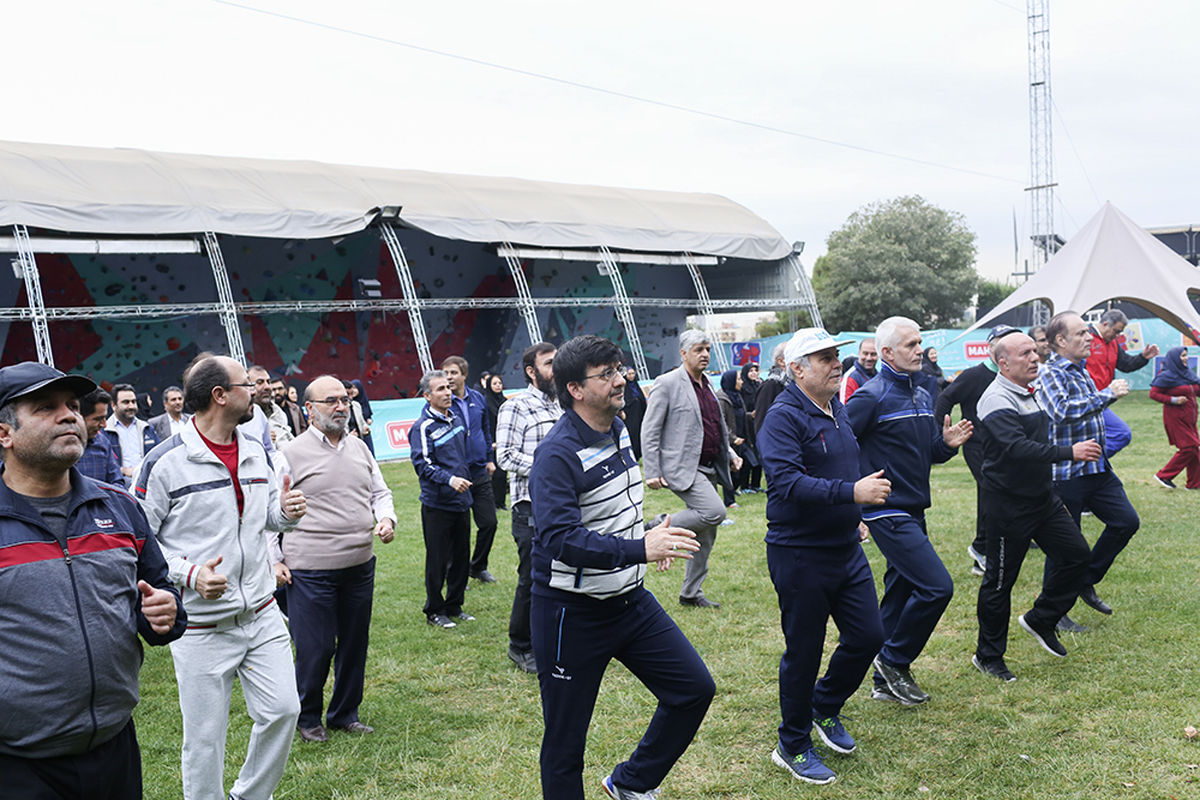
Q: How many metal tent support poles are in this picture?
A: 7